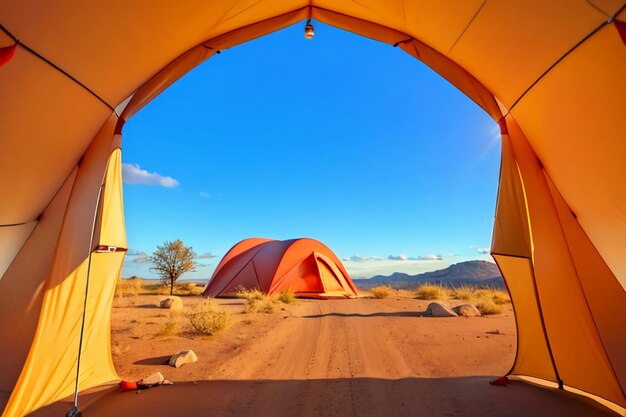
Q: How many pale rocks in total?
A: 5